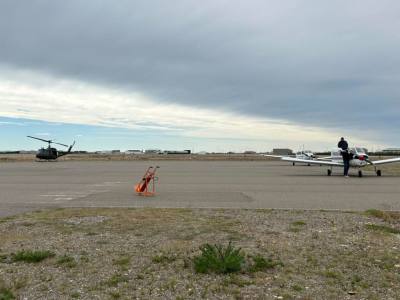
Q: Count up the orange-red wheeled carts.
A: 1